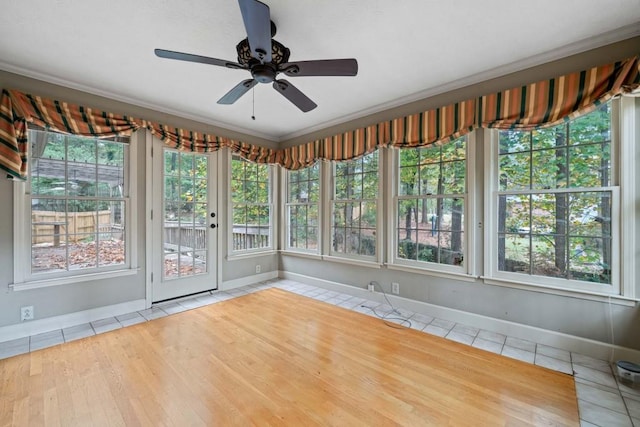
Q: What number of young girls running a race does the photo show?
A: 0